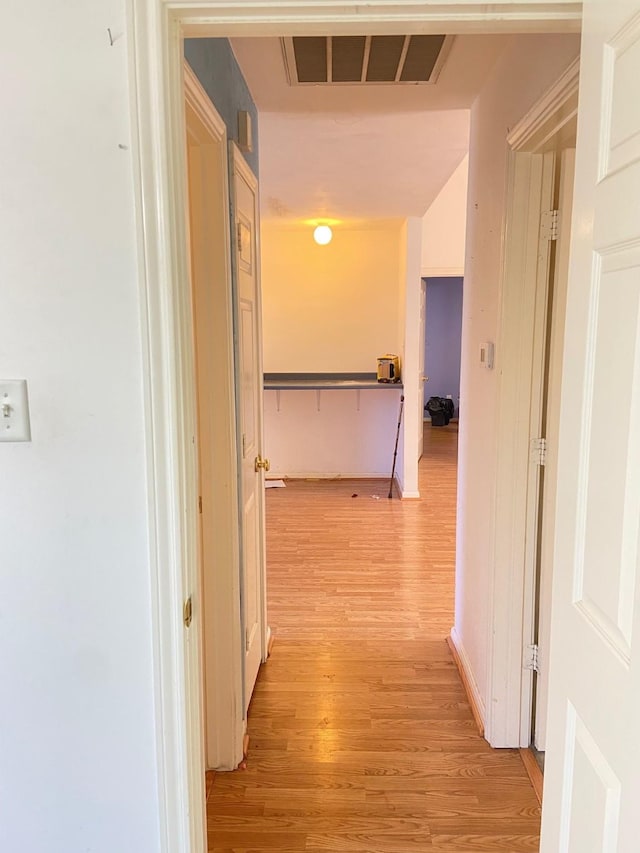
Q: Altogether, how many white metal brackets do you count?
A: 3